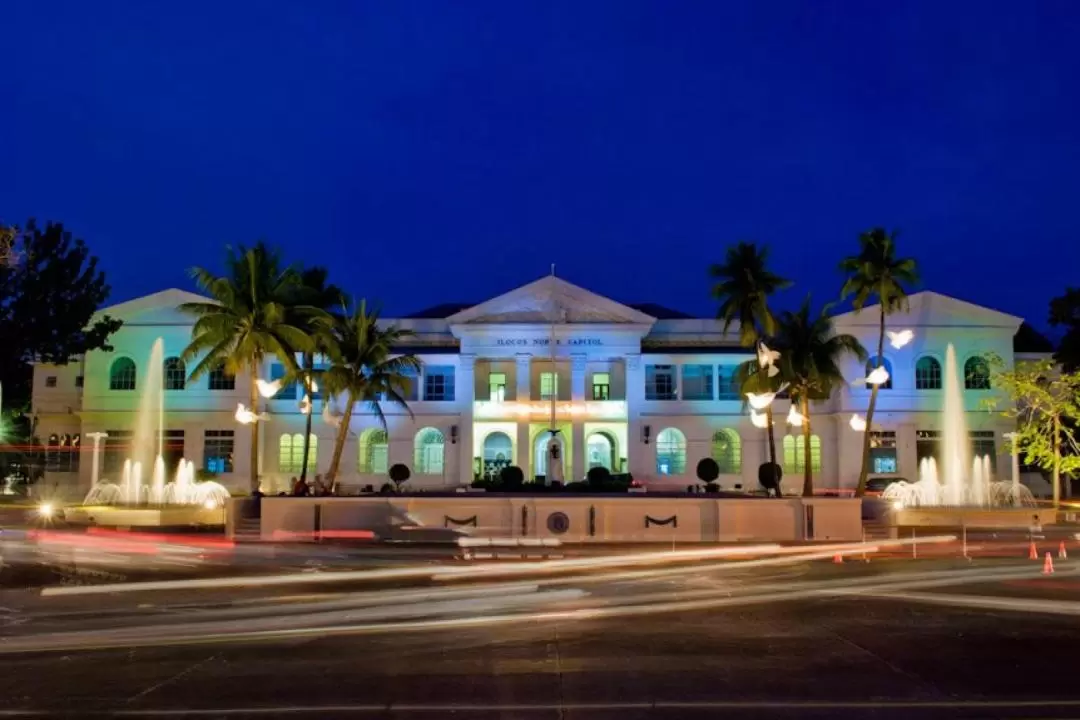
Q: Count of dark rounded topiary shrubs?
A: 5